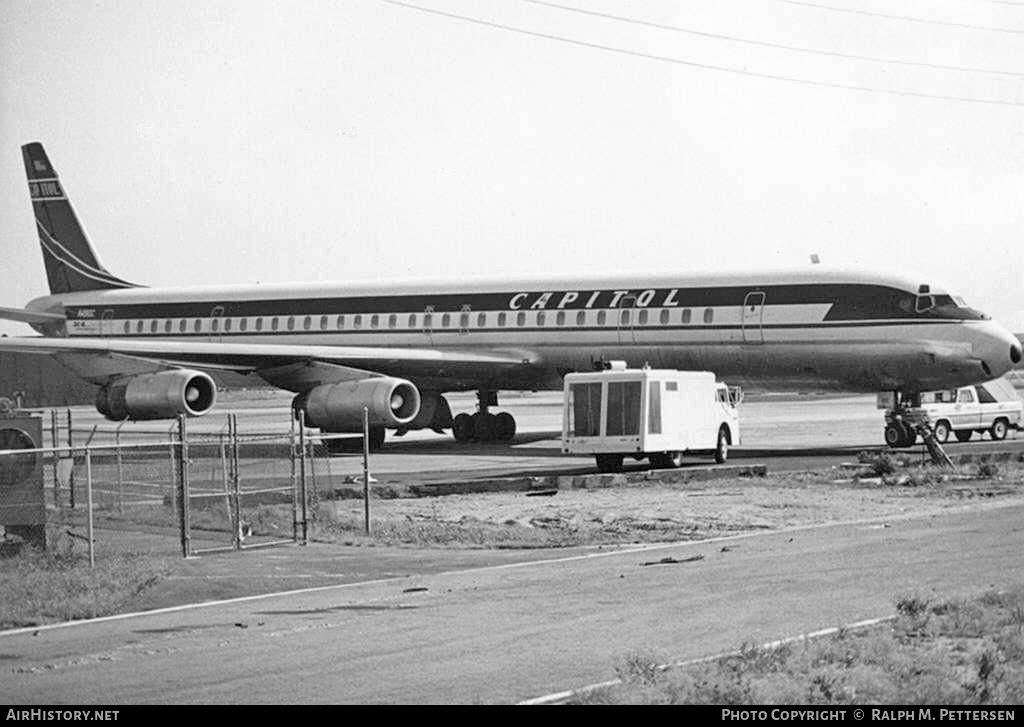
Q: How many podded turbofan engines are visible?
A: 2